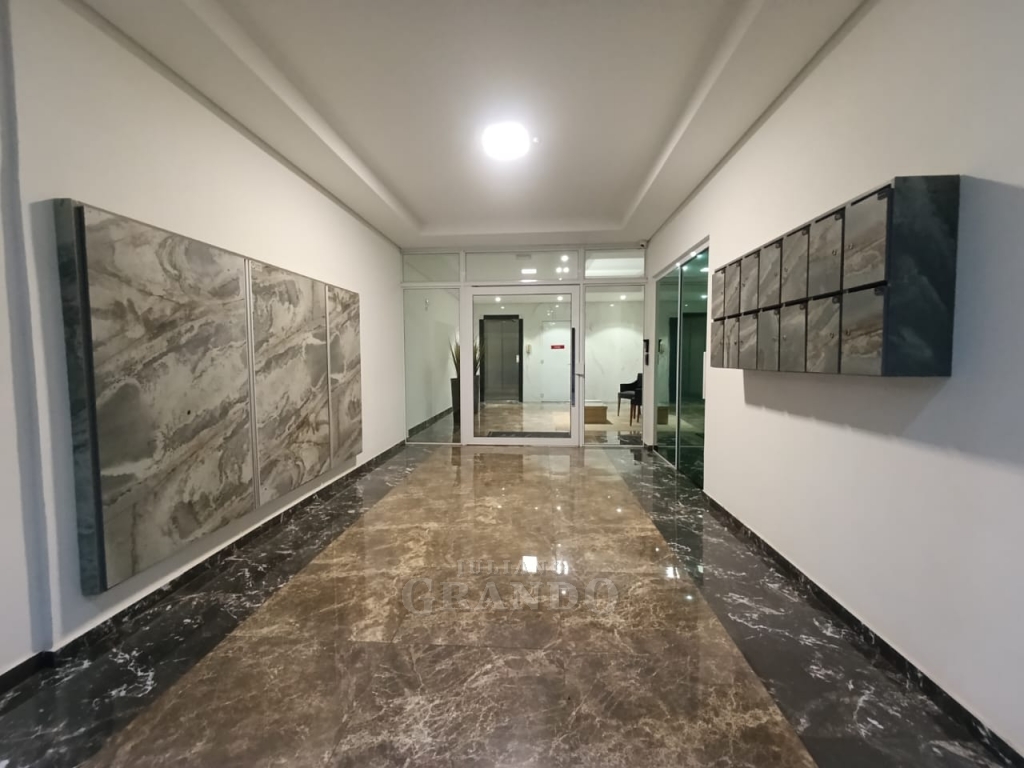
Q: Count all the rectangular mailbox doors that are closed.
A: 14